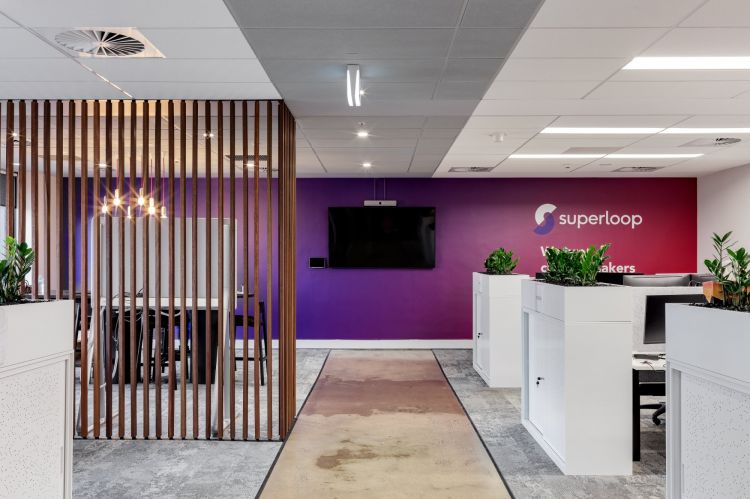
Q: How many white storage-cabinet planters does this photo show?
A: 4